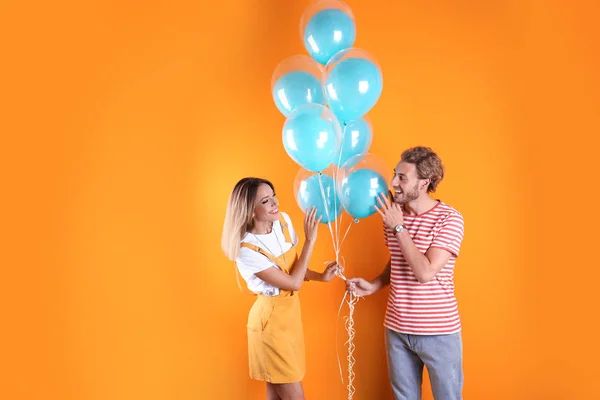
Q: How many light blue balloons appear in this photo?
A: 7